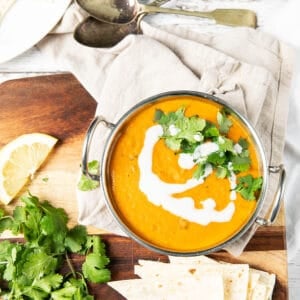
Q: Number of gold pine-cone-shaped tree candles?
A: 0